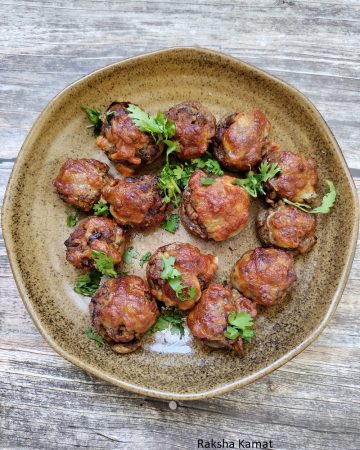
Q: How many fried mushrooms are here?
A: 13